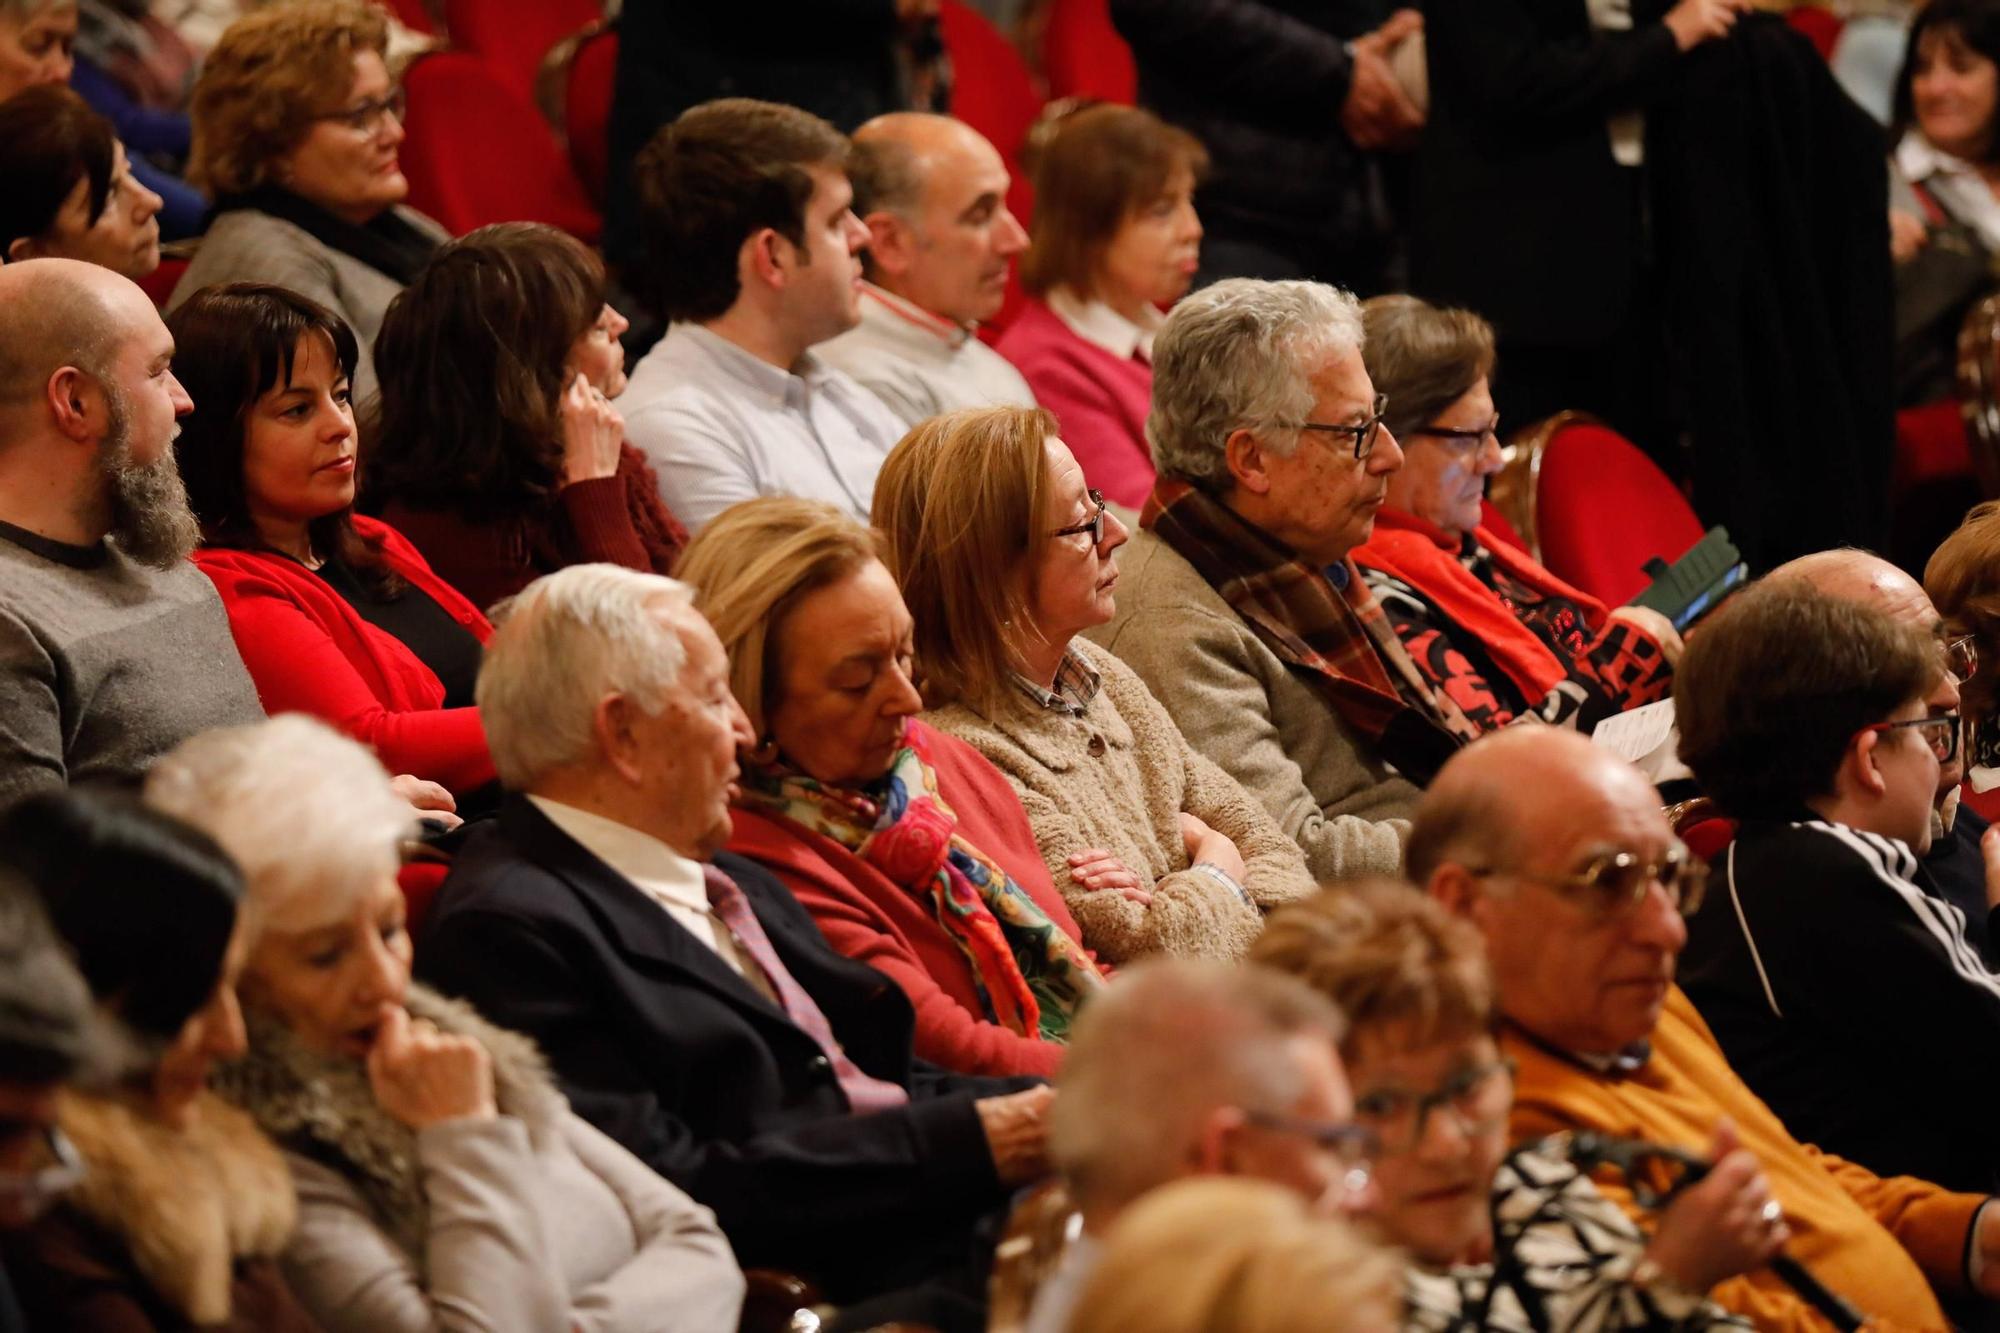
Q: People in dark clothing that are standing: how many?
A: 3